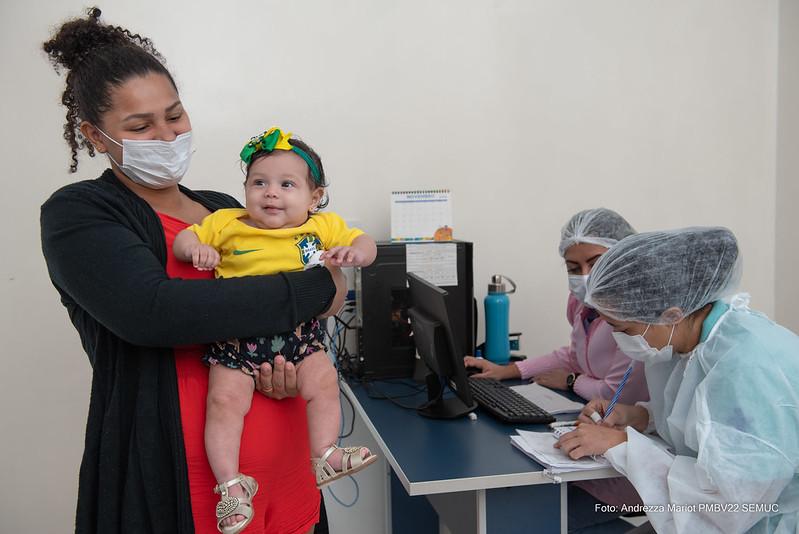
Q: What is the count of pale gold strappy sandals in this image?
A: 2